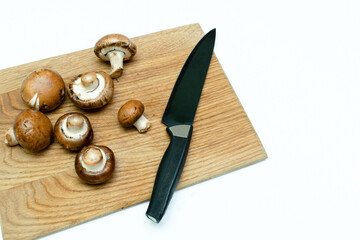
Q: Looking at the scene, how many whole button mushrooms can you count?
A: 7